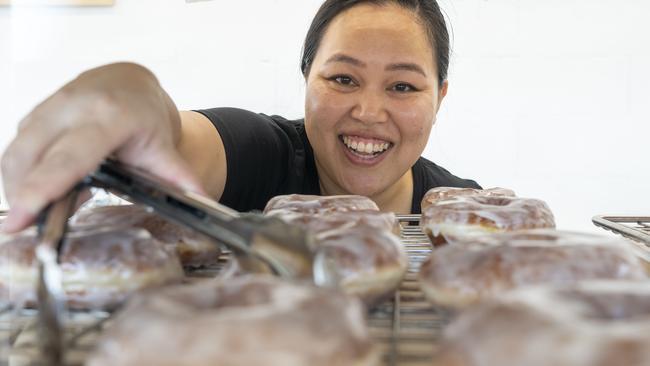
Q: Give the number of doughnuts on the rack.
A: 10